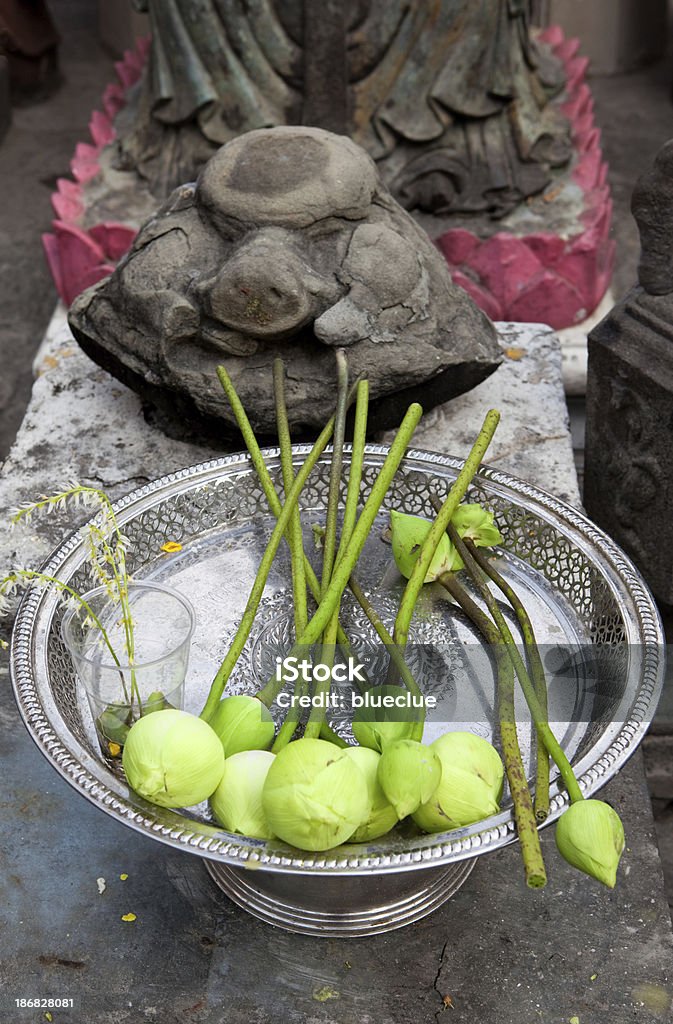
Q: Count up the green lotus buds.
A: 11